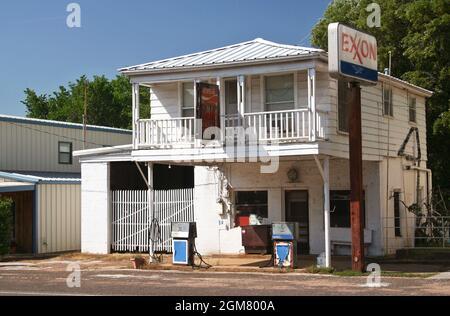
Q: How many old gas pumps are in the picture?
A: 2